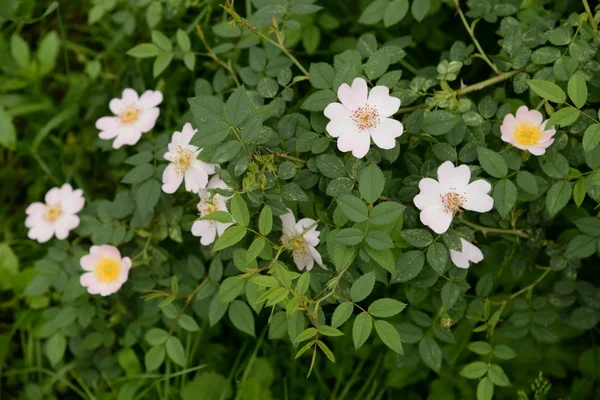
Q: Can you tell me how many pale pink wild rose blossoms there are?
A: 9